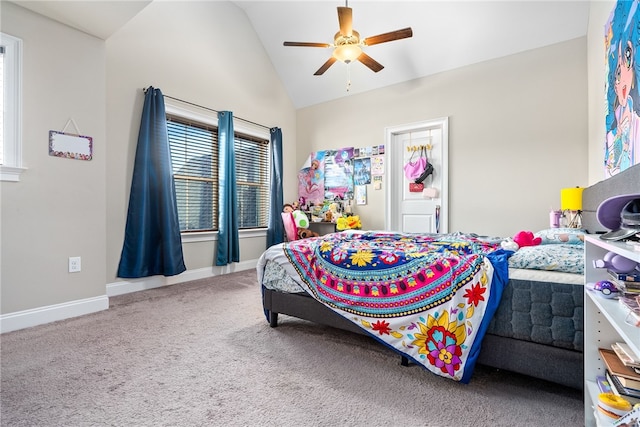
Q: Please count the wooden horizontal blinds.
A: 2